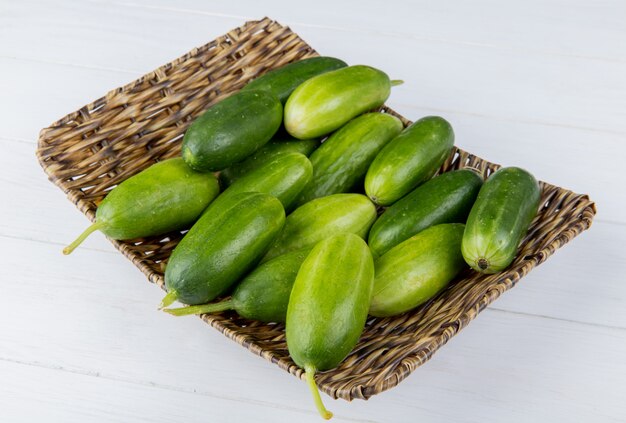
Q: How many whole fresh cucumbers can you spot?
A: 15